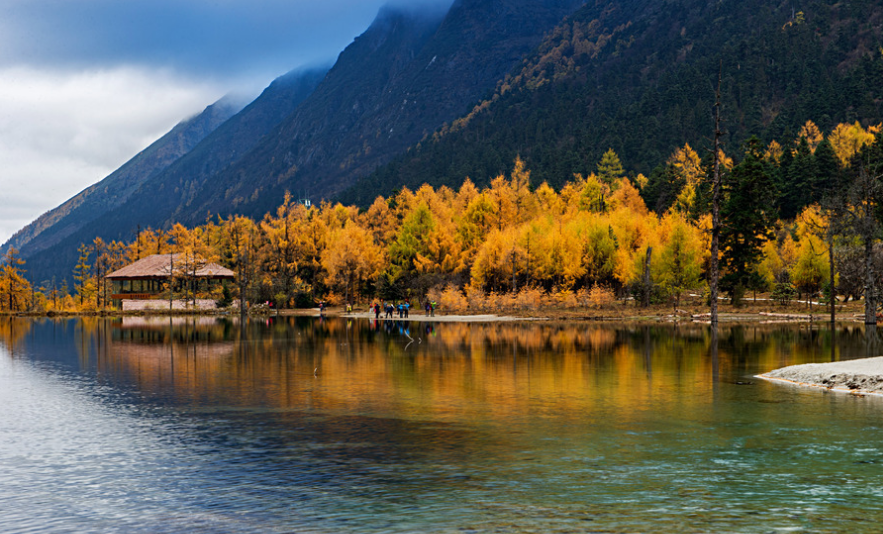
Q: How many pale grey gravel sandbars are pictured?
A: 1